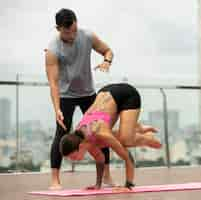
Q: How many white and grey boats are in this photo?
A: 0